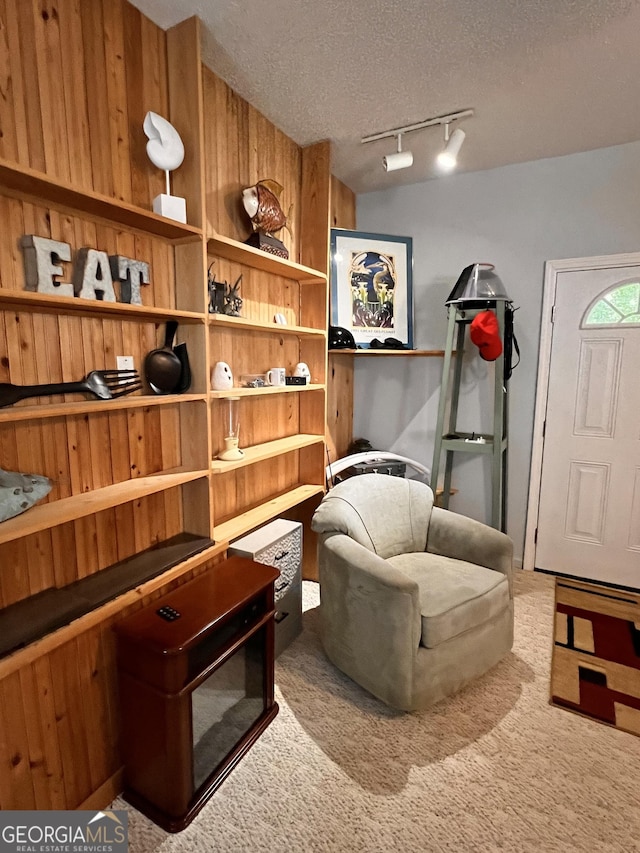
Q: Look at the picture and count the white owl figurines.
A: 2